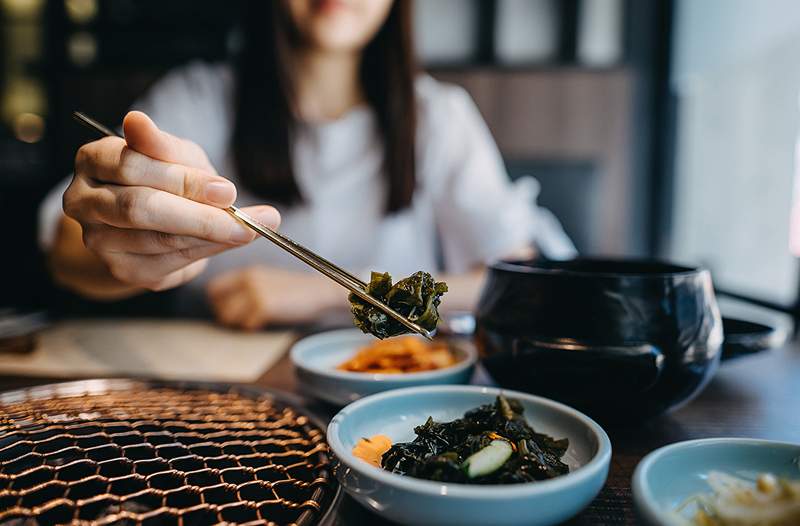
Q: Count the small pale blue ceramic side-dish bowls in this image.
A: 3